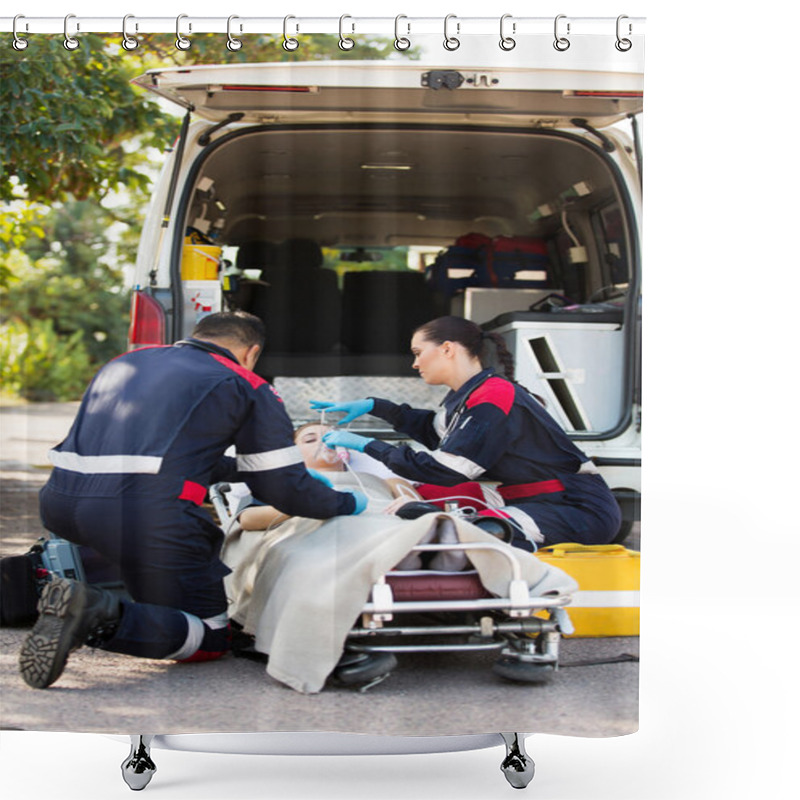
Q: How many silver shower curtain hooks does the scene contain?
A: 12